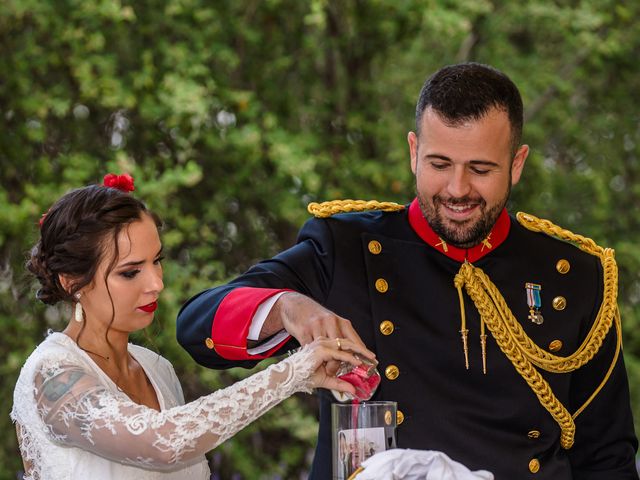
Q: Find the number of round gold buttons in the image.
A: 11